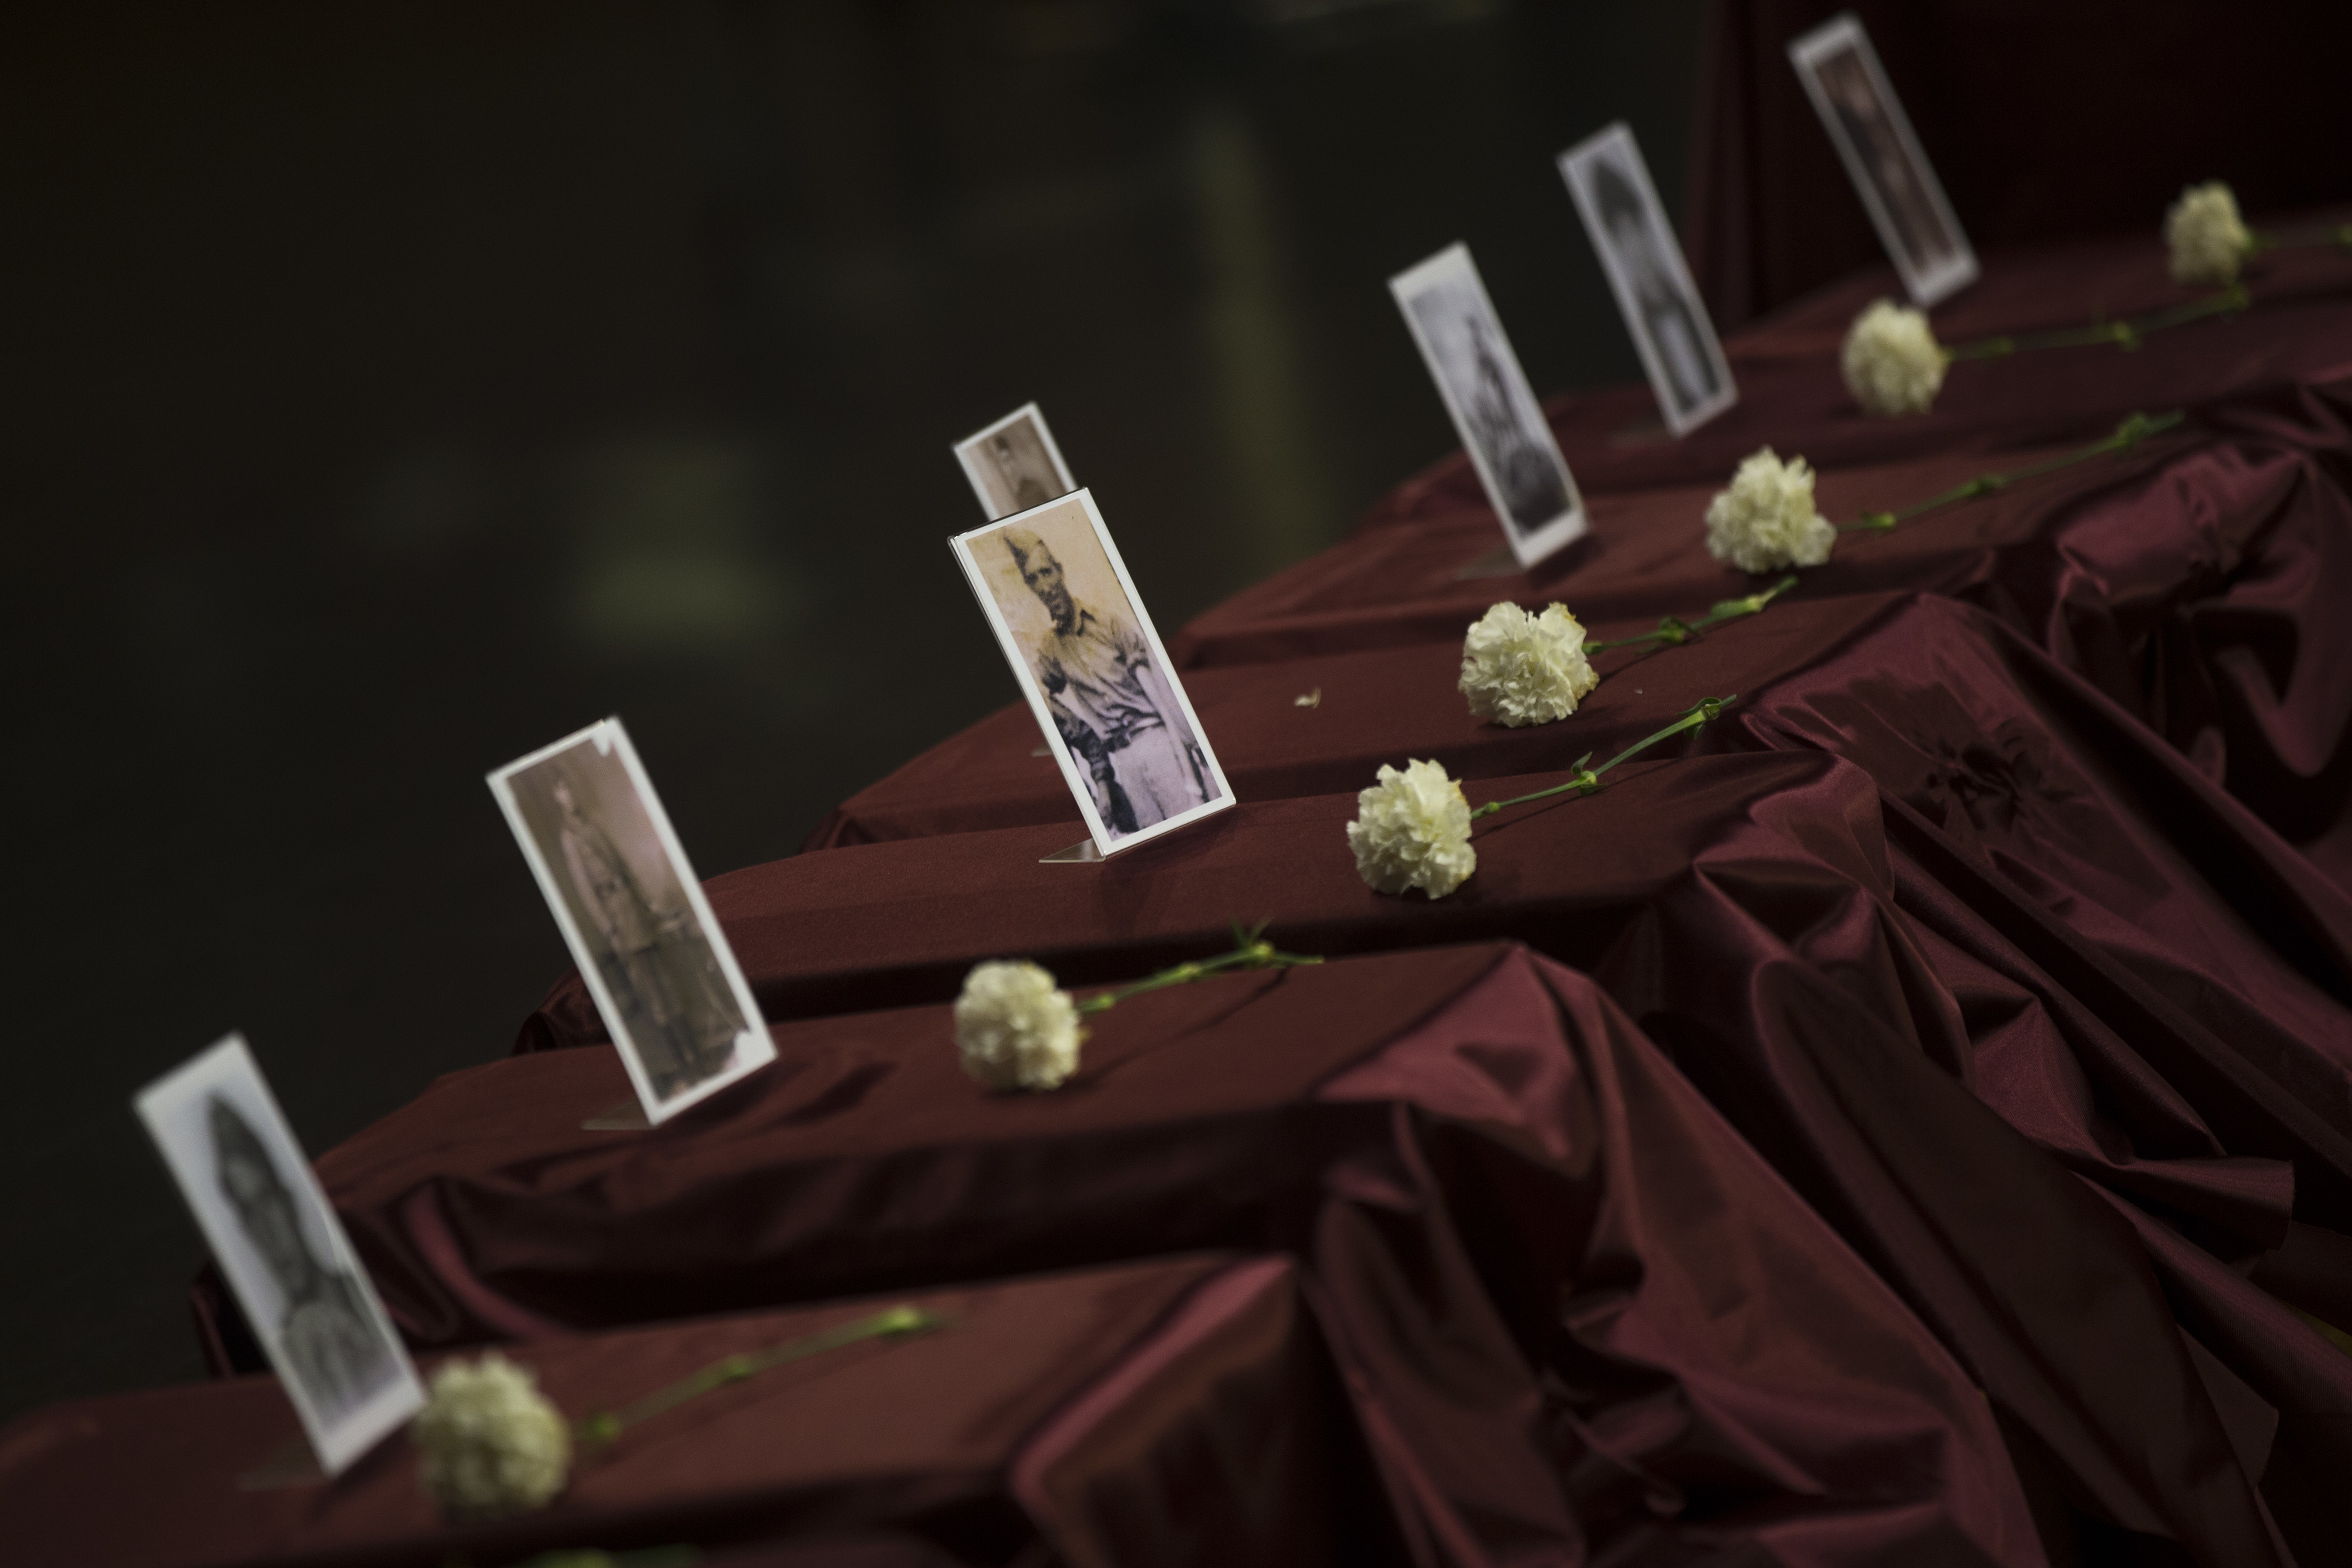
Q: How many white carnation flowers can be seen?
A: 7